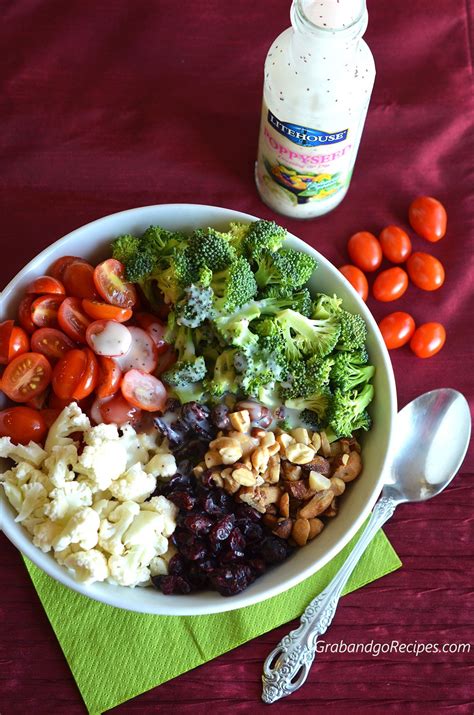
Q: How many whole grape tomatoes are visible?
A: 8